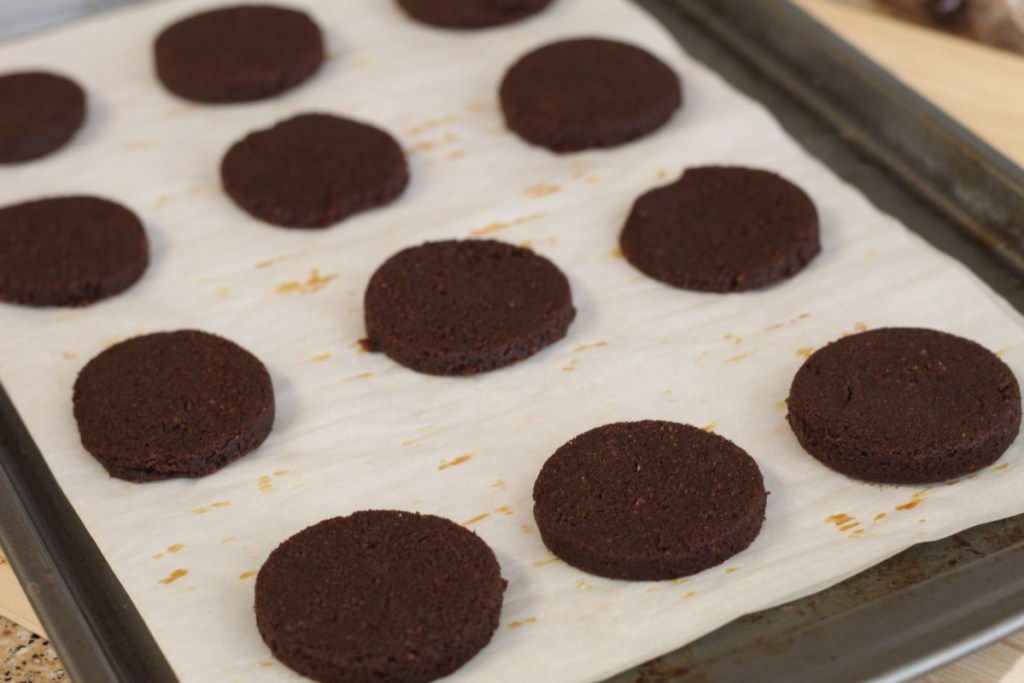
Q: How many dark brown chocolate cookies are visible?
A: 12